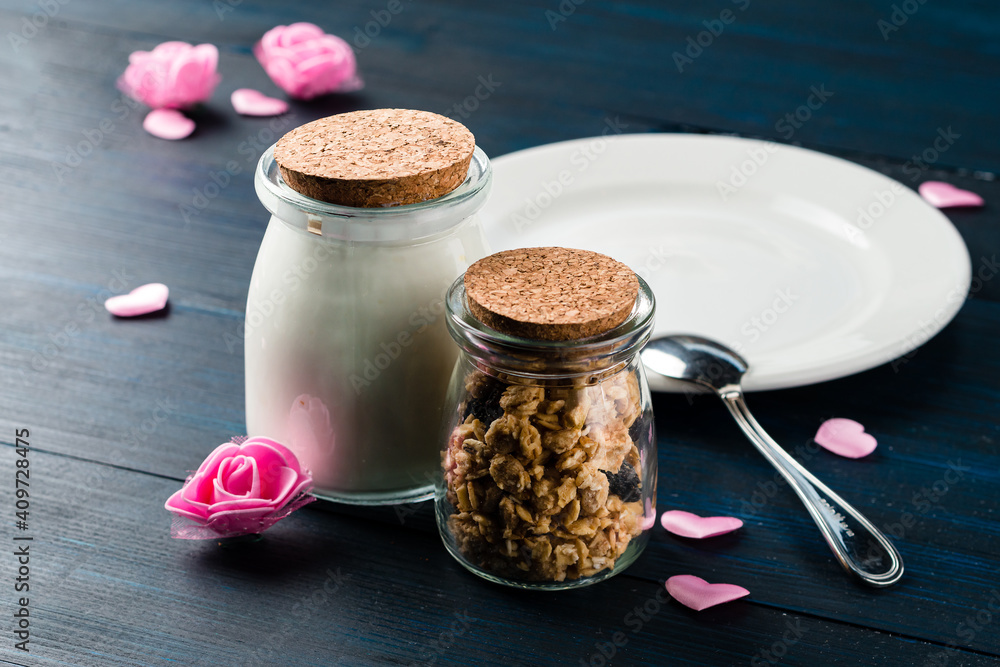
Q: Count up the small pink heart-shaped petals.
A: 7